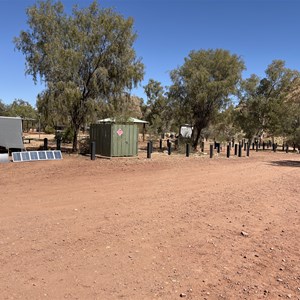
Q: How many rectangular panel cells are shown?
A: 6